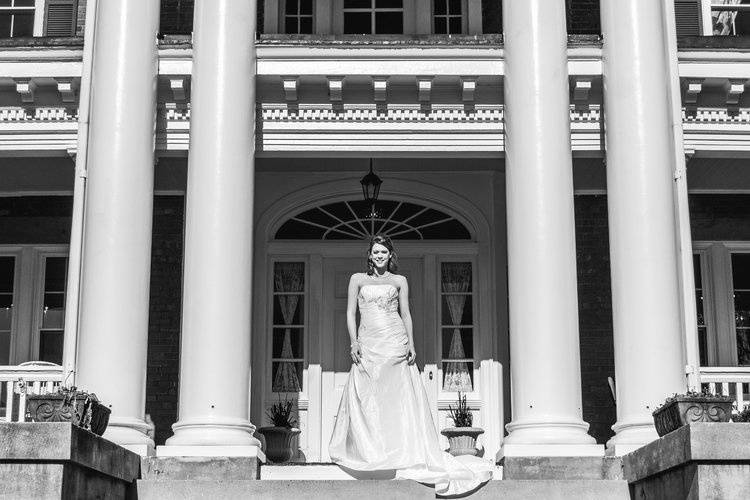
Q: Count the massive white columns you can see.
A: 4